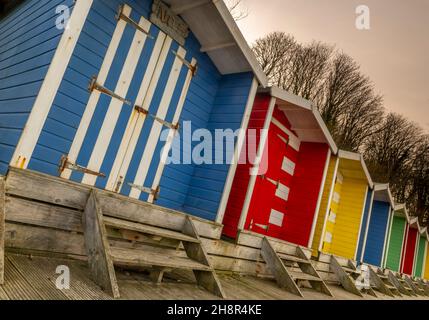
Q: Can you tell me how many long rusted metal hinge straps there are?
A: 6